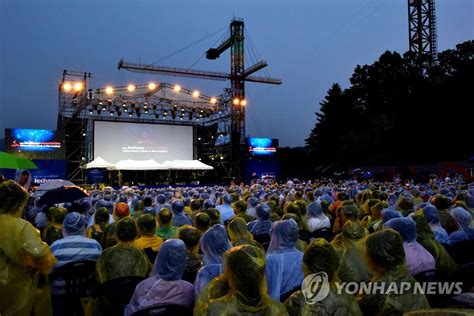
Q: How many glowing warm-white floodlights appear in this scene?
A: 10